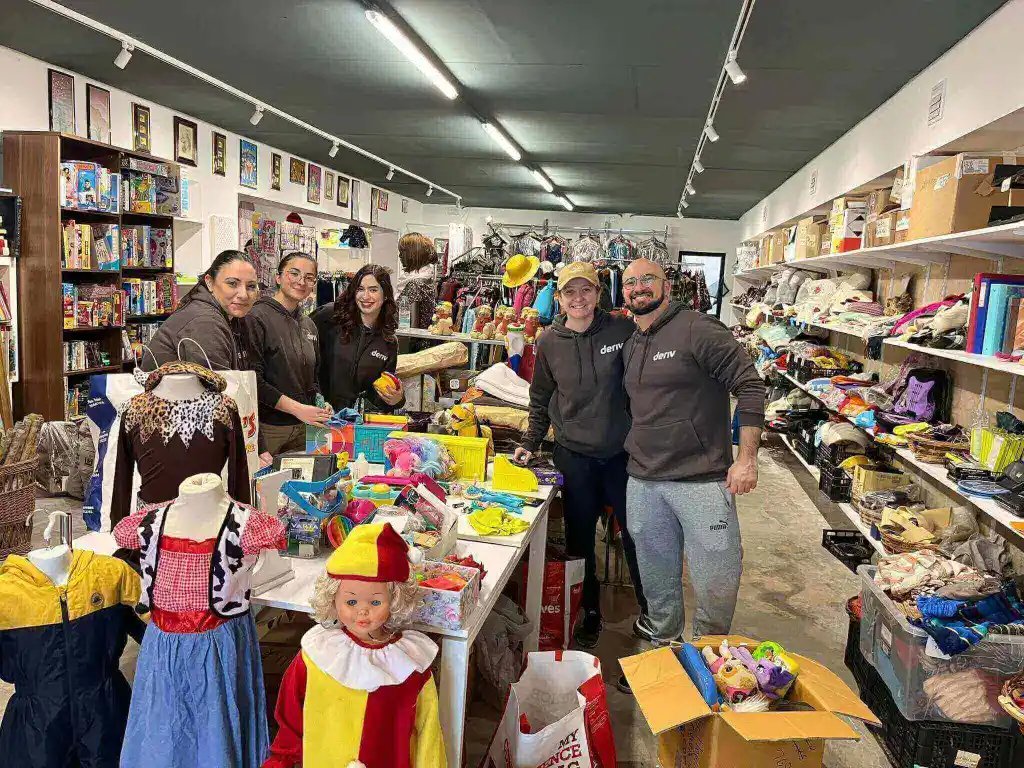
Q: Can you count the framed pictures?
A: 15